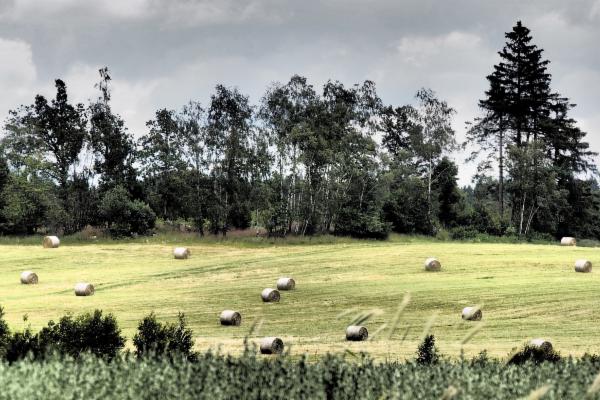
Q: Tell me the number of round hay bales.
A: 14